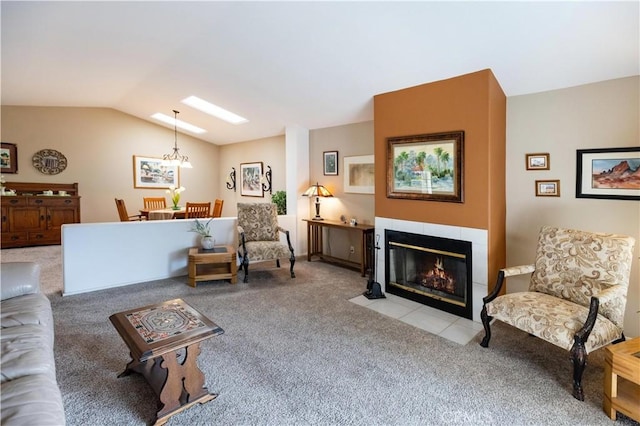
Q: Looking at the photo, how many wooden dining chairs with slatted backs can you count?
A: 4